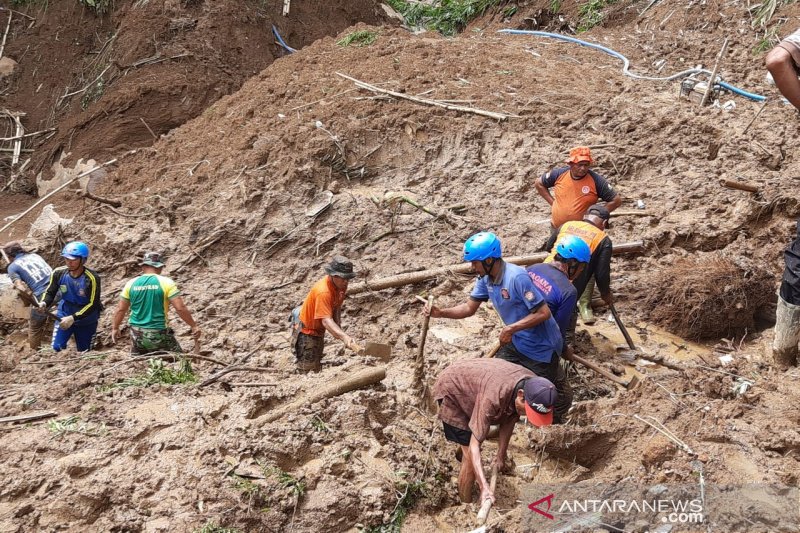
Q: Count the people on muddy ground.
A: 10